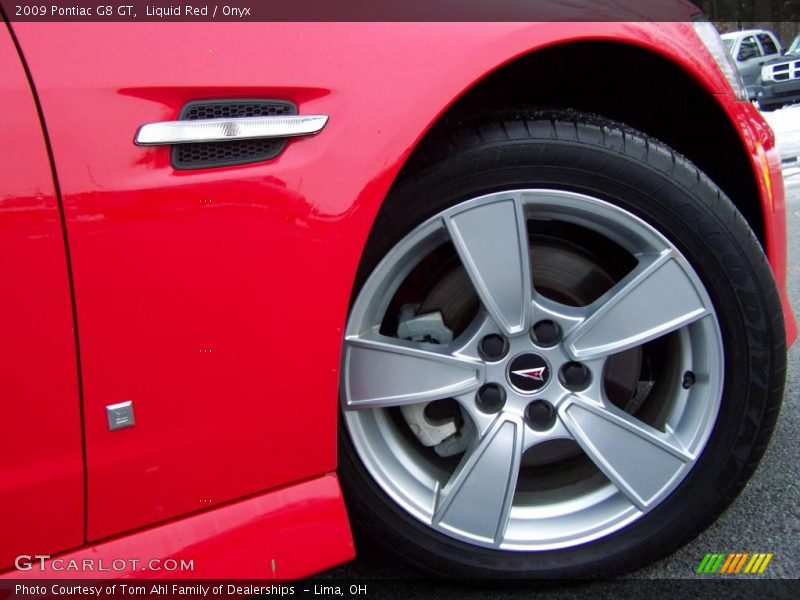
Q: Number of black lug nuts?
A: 5